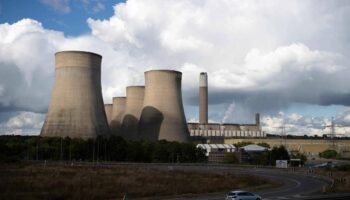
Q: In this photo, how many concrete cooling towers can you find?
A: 5